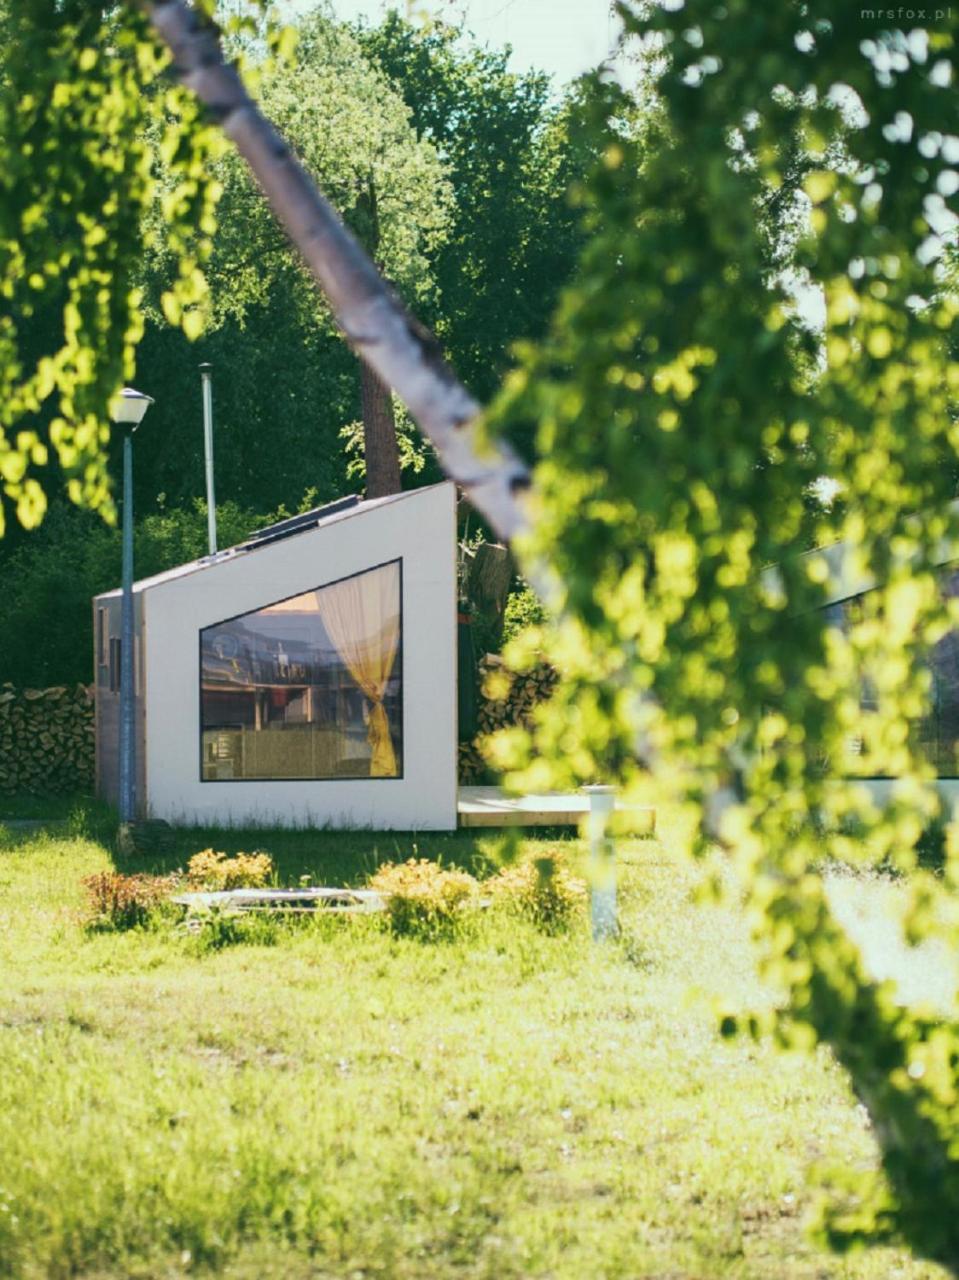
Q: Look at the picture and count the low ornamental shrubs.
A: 4